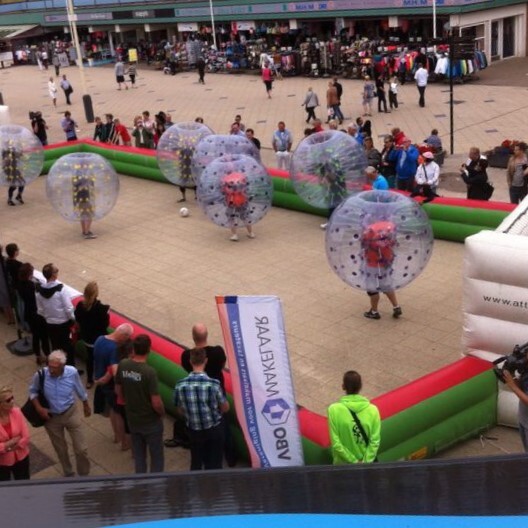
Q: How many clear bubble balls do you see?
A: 7